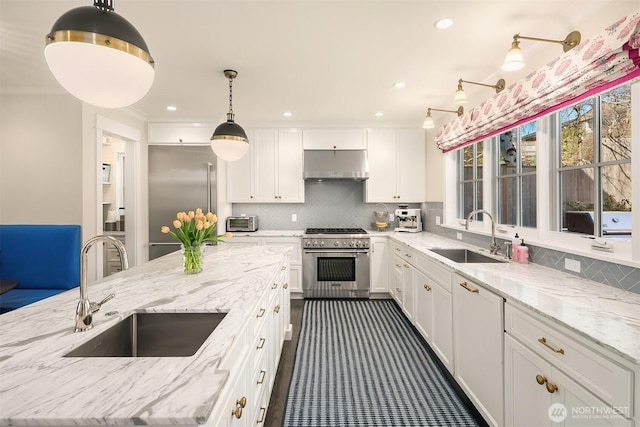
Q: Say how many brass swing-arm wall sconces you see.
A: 3